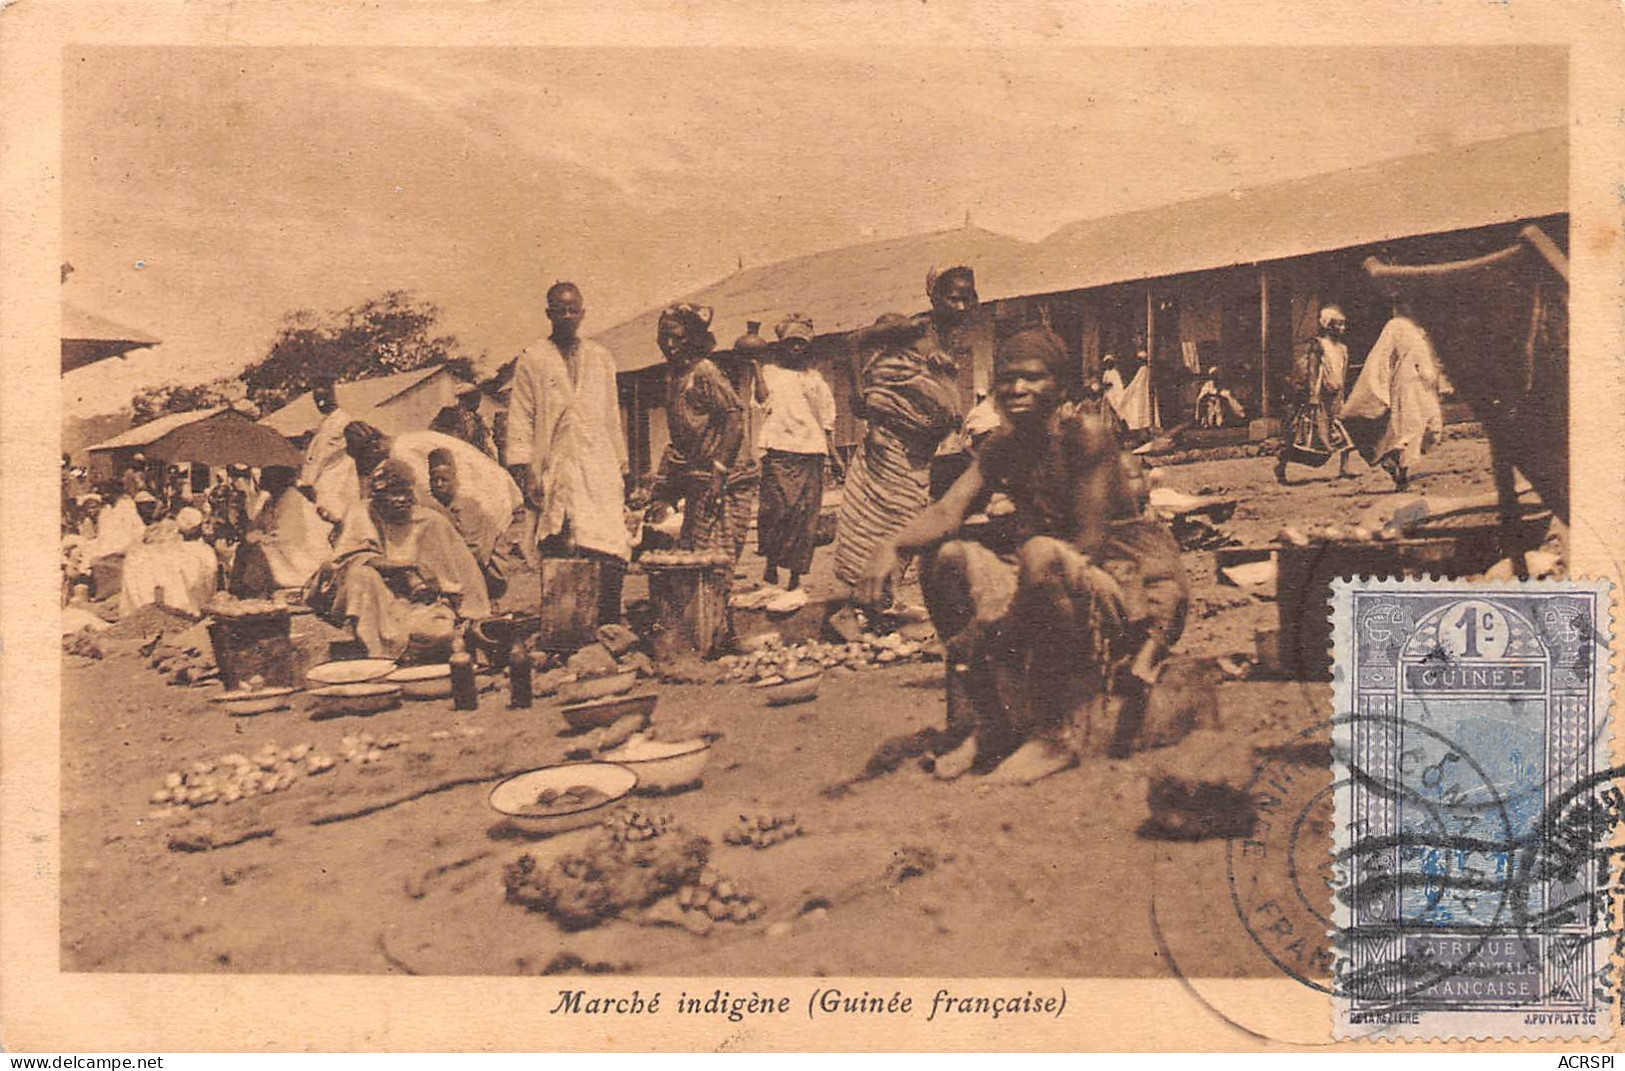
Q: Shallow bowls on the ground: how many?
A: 9